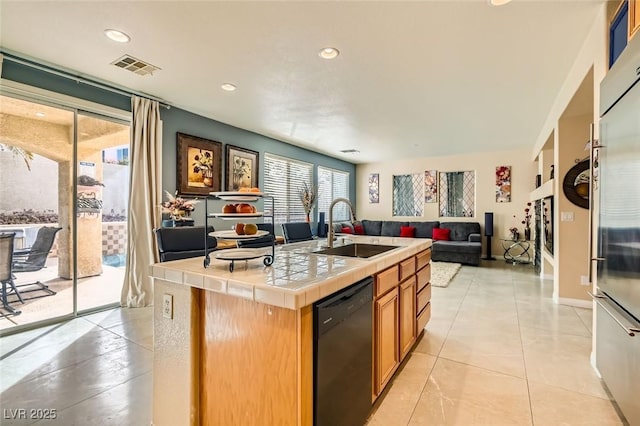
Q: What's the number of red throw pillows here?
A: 4